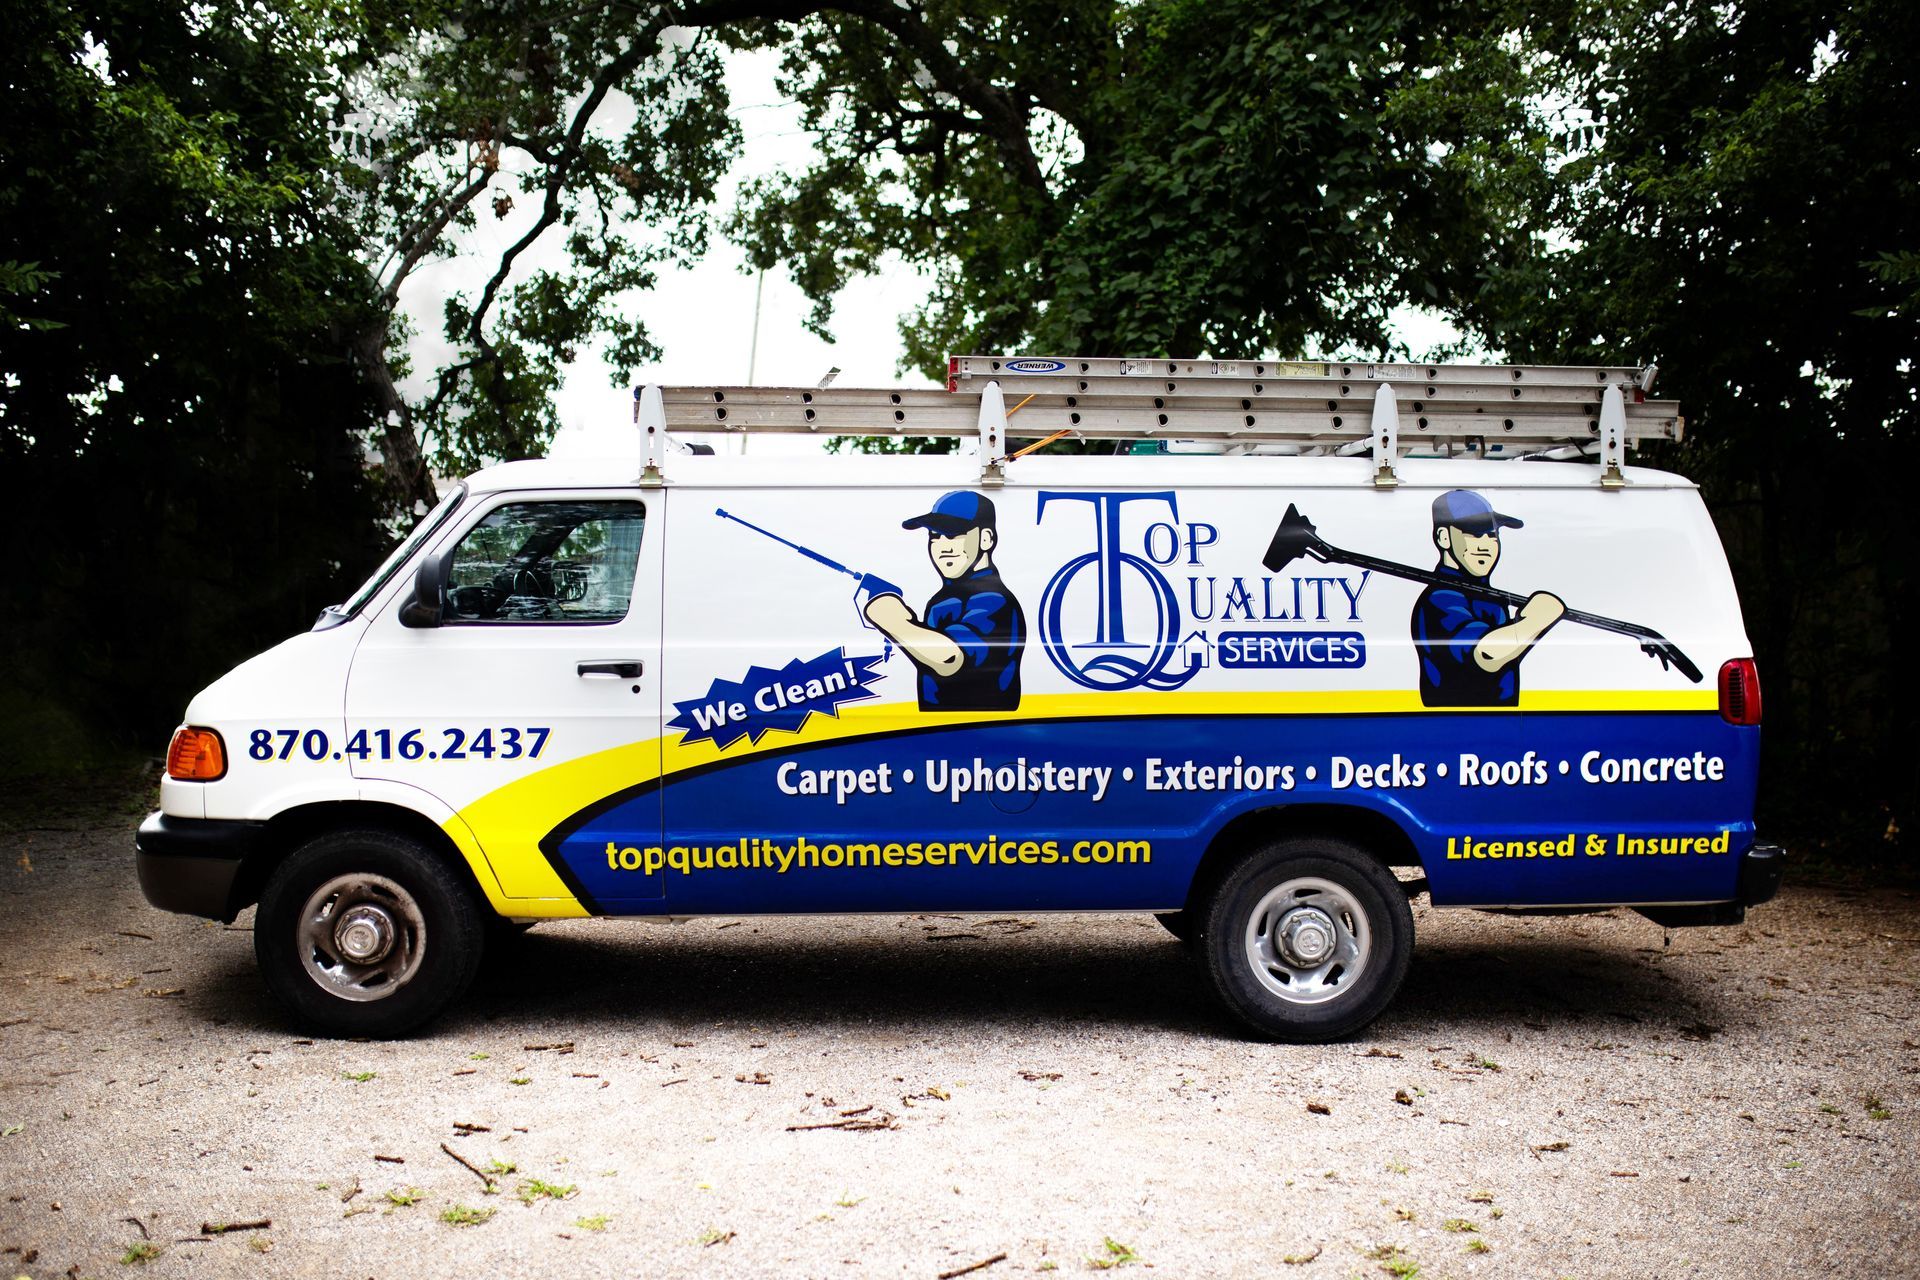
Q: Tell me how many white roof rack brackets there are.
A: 4